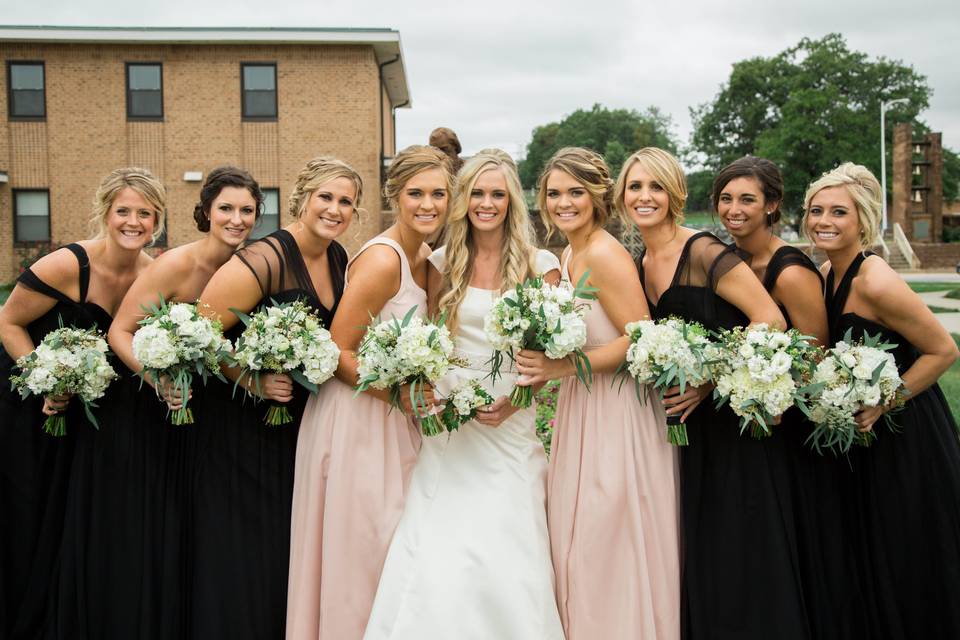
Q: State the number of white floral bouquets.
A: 9